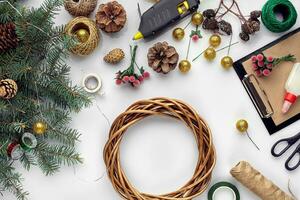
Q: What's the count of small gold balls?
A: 9